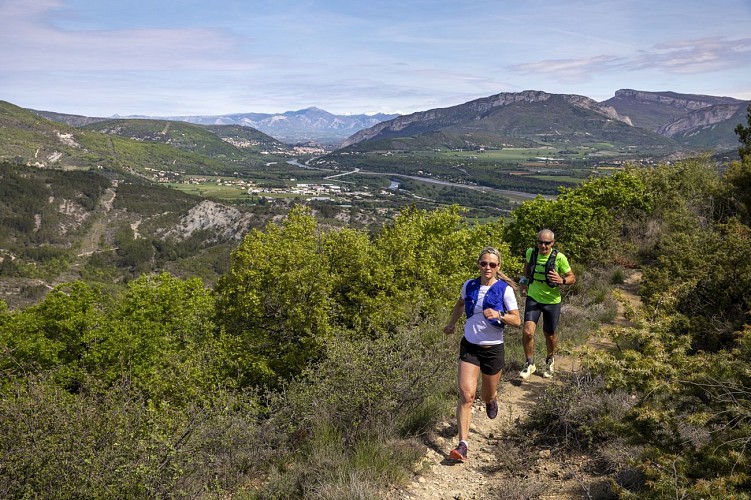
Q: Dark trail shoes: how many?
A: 2